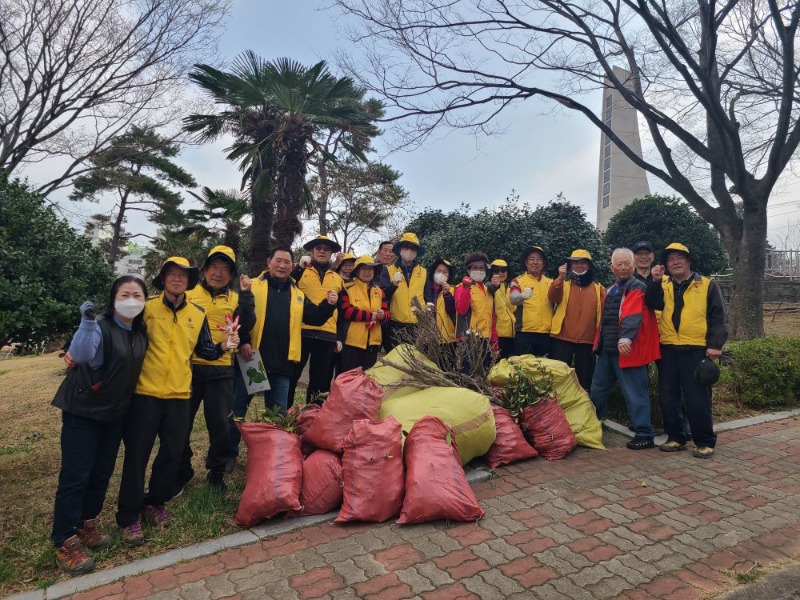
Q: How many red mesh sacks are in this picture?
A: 8